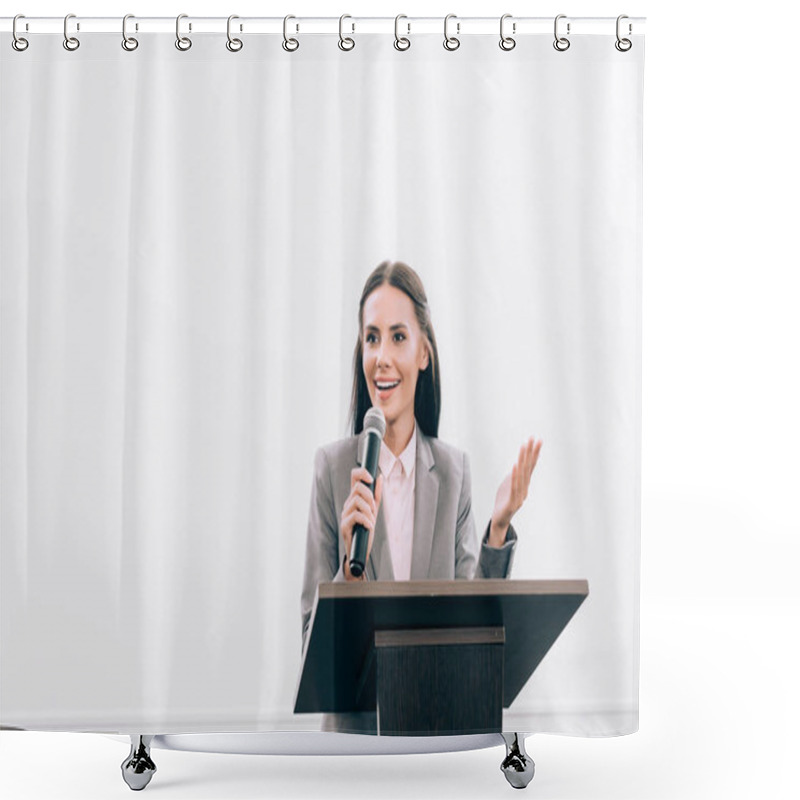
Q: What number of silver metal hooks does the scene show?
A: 12